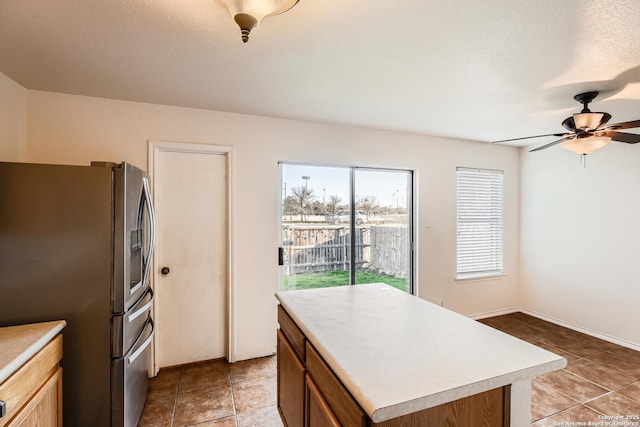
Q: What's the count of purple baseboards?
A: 0